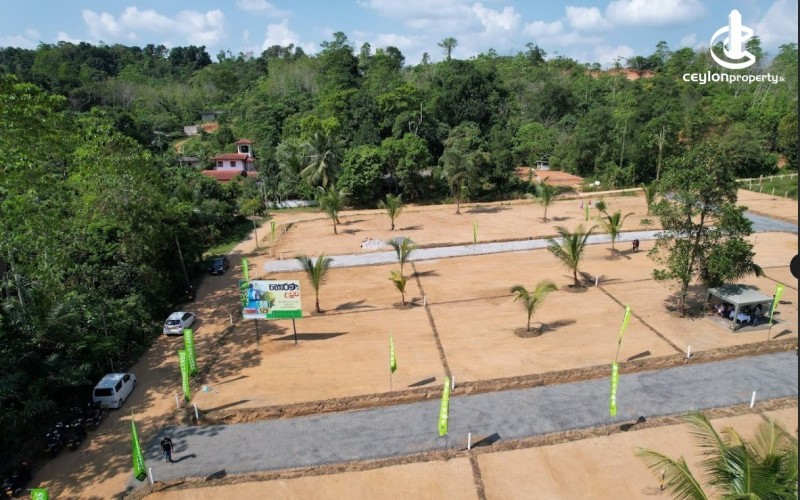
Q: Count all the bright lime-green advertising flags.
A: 13